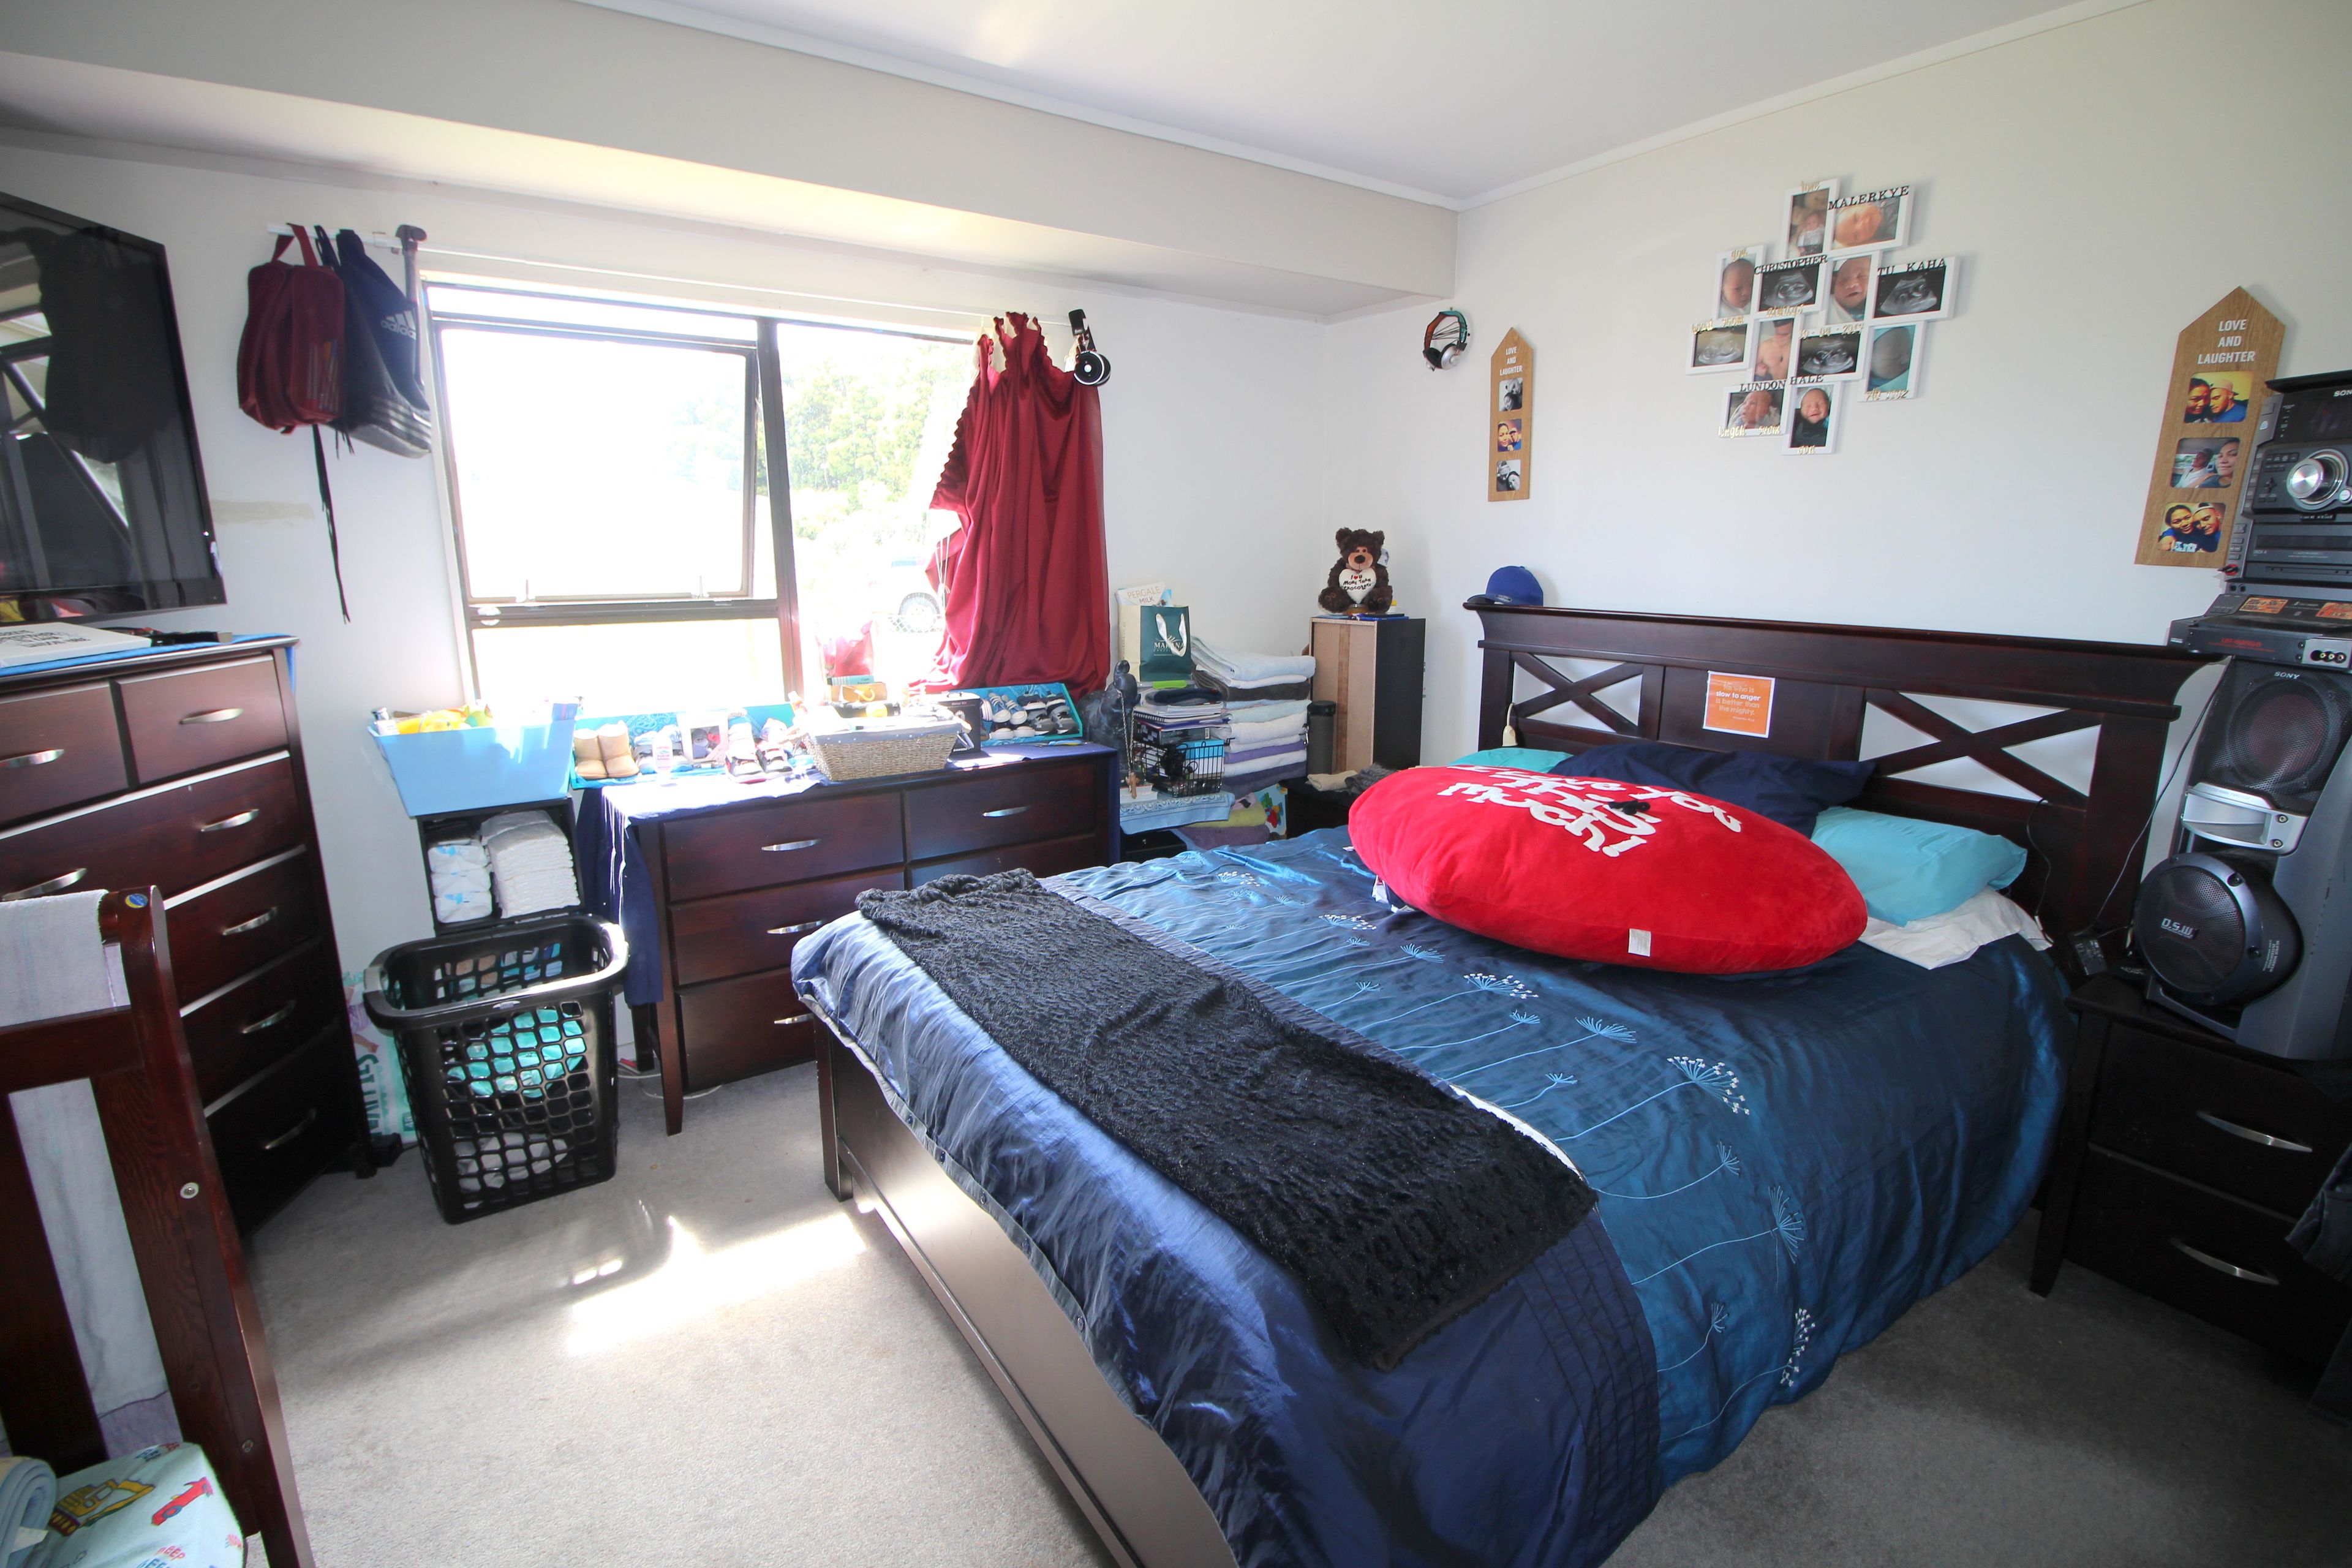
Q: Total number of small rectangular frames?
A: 12